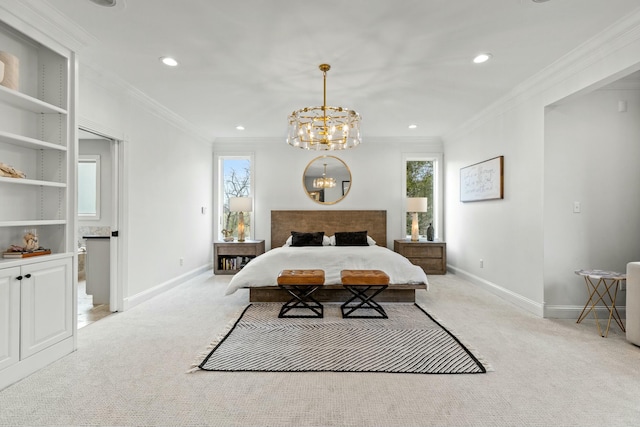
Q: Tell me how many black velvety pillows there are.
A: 2